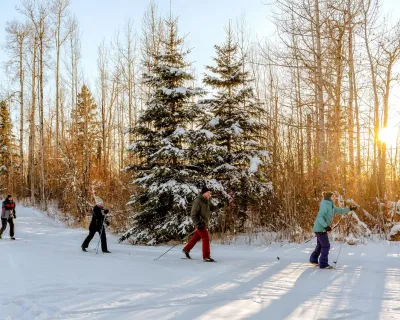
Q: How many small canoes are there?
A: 0